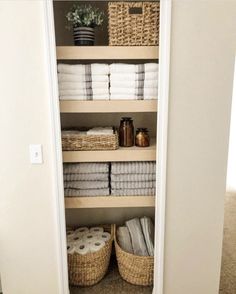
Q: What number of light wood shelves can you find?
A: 4